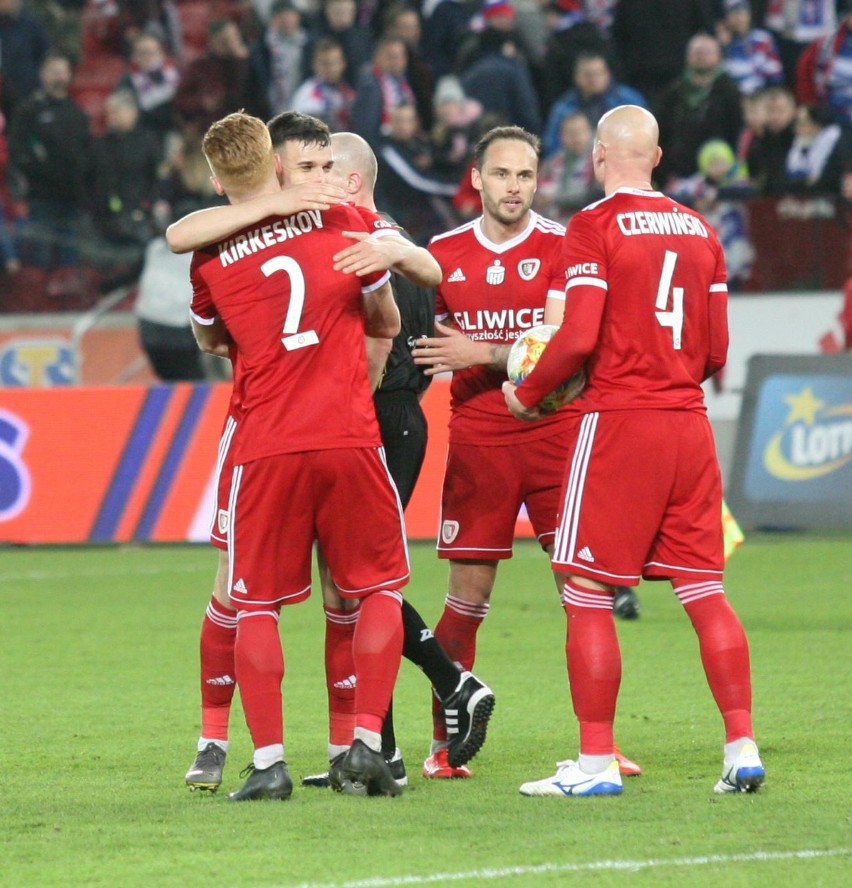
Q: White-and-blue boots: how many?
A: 2